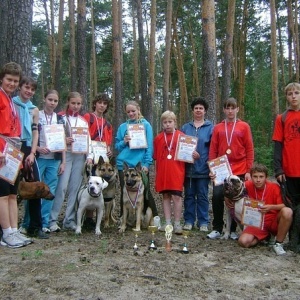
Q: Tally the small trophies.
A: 4